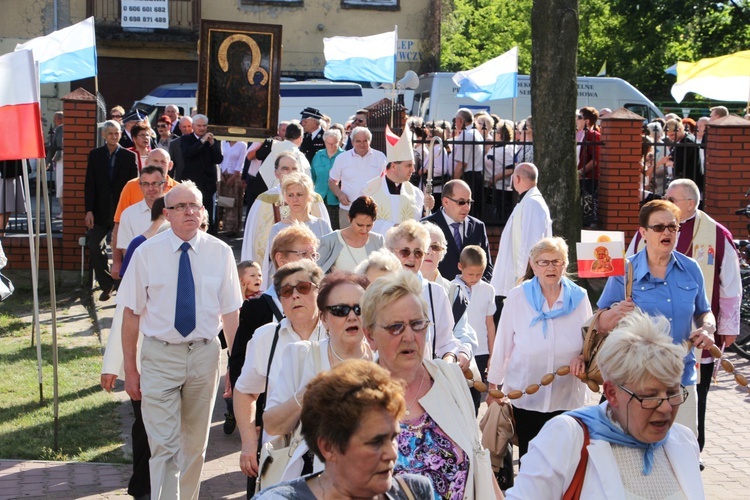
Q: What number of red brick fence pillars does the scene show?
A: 4